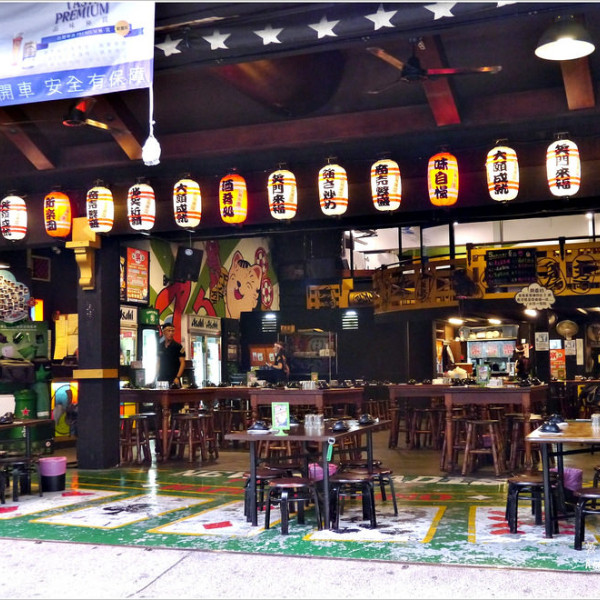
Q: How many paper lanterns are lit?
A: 12